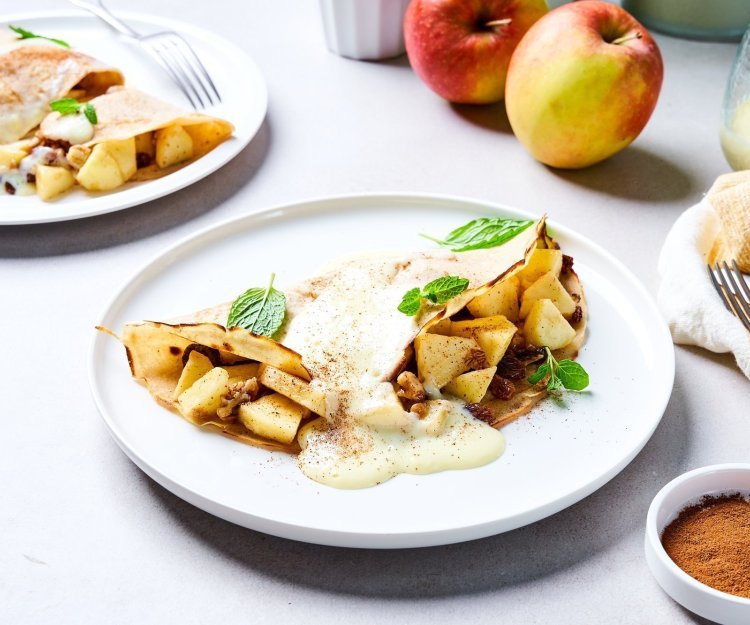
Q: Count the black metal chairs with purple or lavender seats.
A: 0